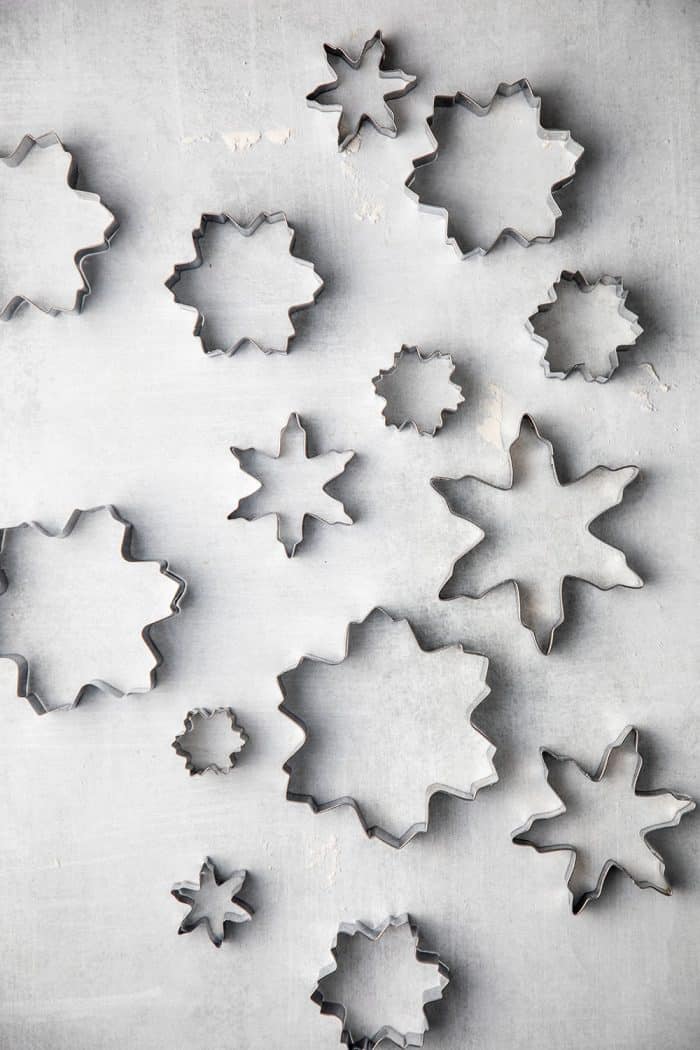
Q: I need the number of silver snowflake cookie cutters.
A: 14